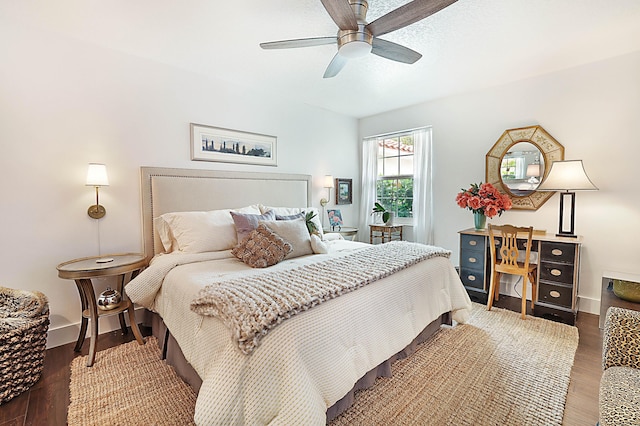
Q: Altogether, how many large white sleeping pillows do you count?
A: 2